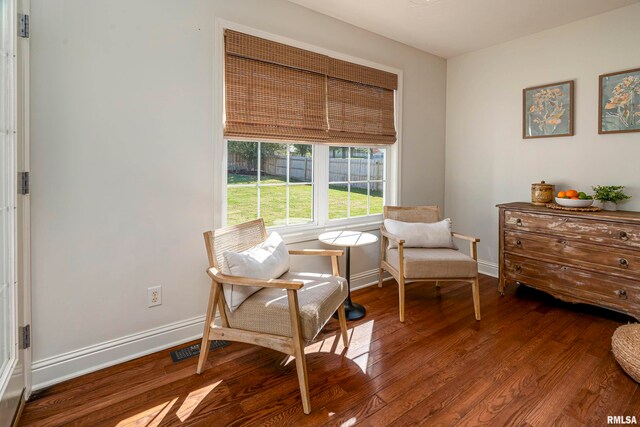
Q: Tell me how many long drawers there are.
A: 3